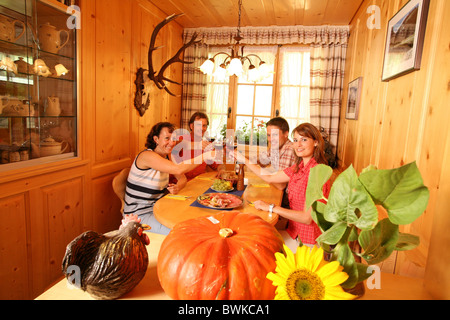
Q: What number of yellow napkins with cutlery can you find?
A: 4